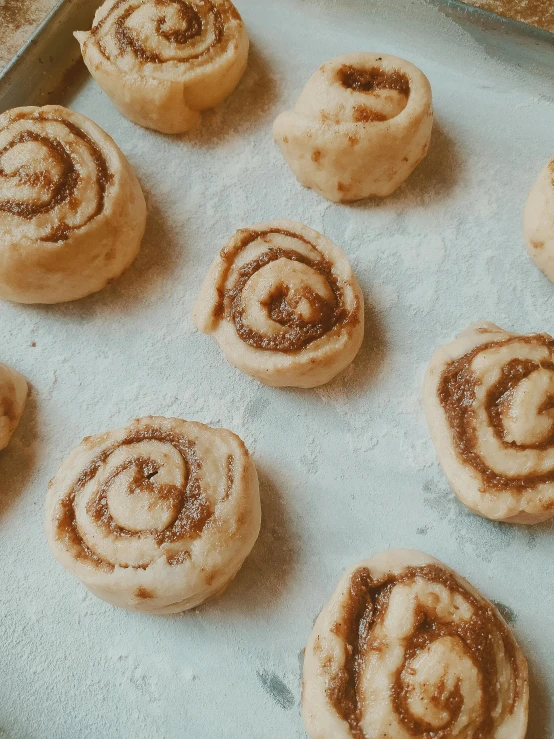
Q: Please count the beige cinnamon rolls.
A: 9